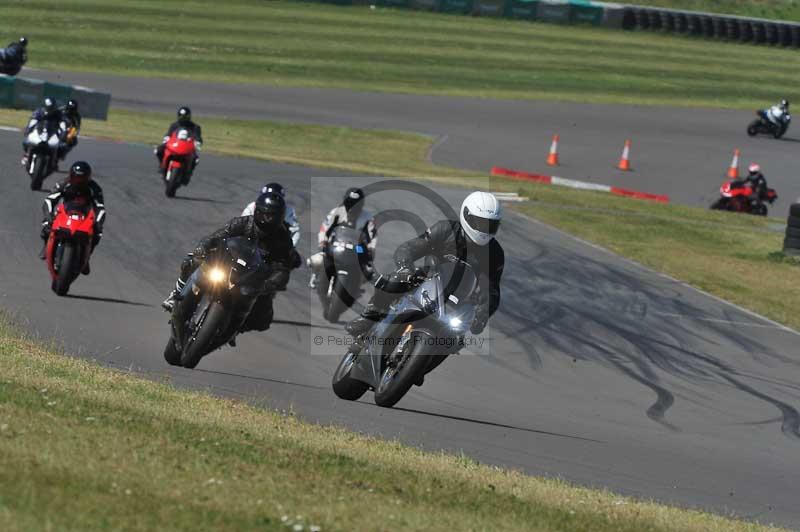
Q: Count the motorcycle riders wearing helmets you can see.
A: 11